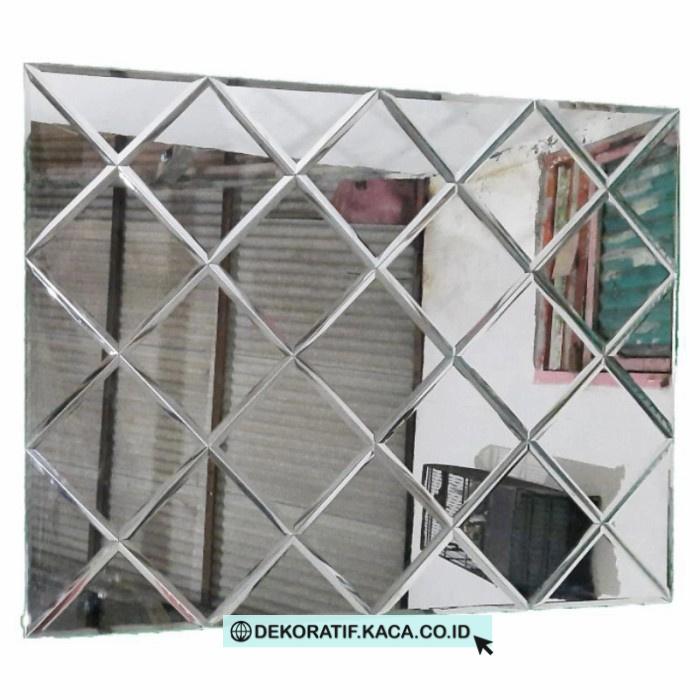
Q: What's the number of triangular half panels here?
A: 14